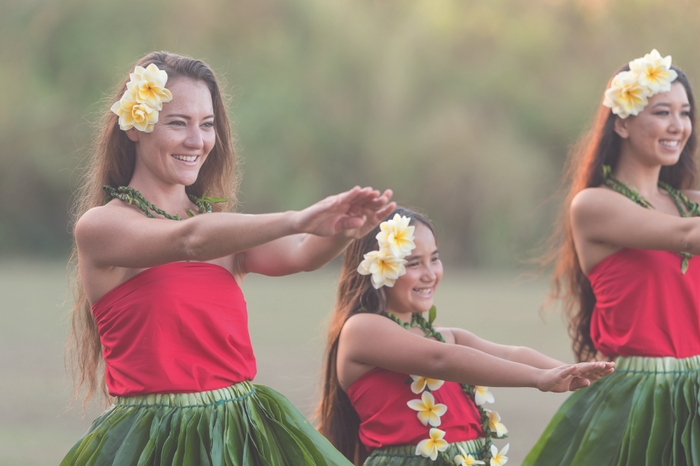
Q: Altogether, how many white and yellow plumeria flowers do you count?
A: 13